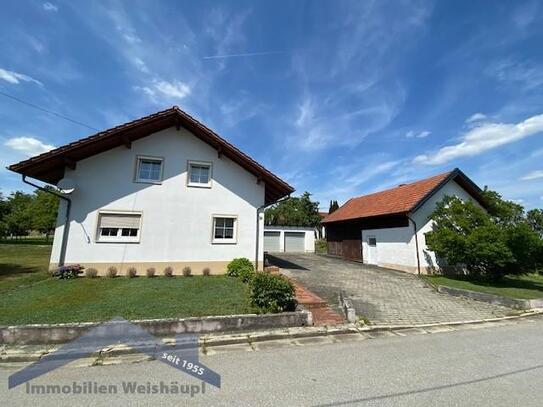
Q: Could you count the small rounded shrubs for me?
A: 7